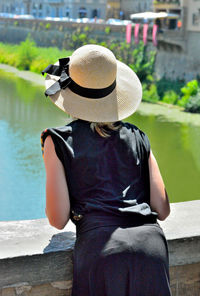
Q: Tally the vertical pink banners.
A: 4